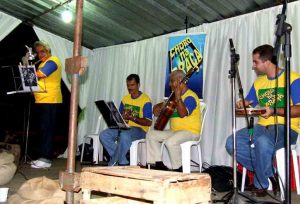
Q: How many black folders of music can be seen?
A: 2